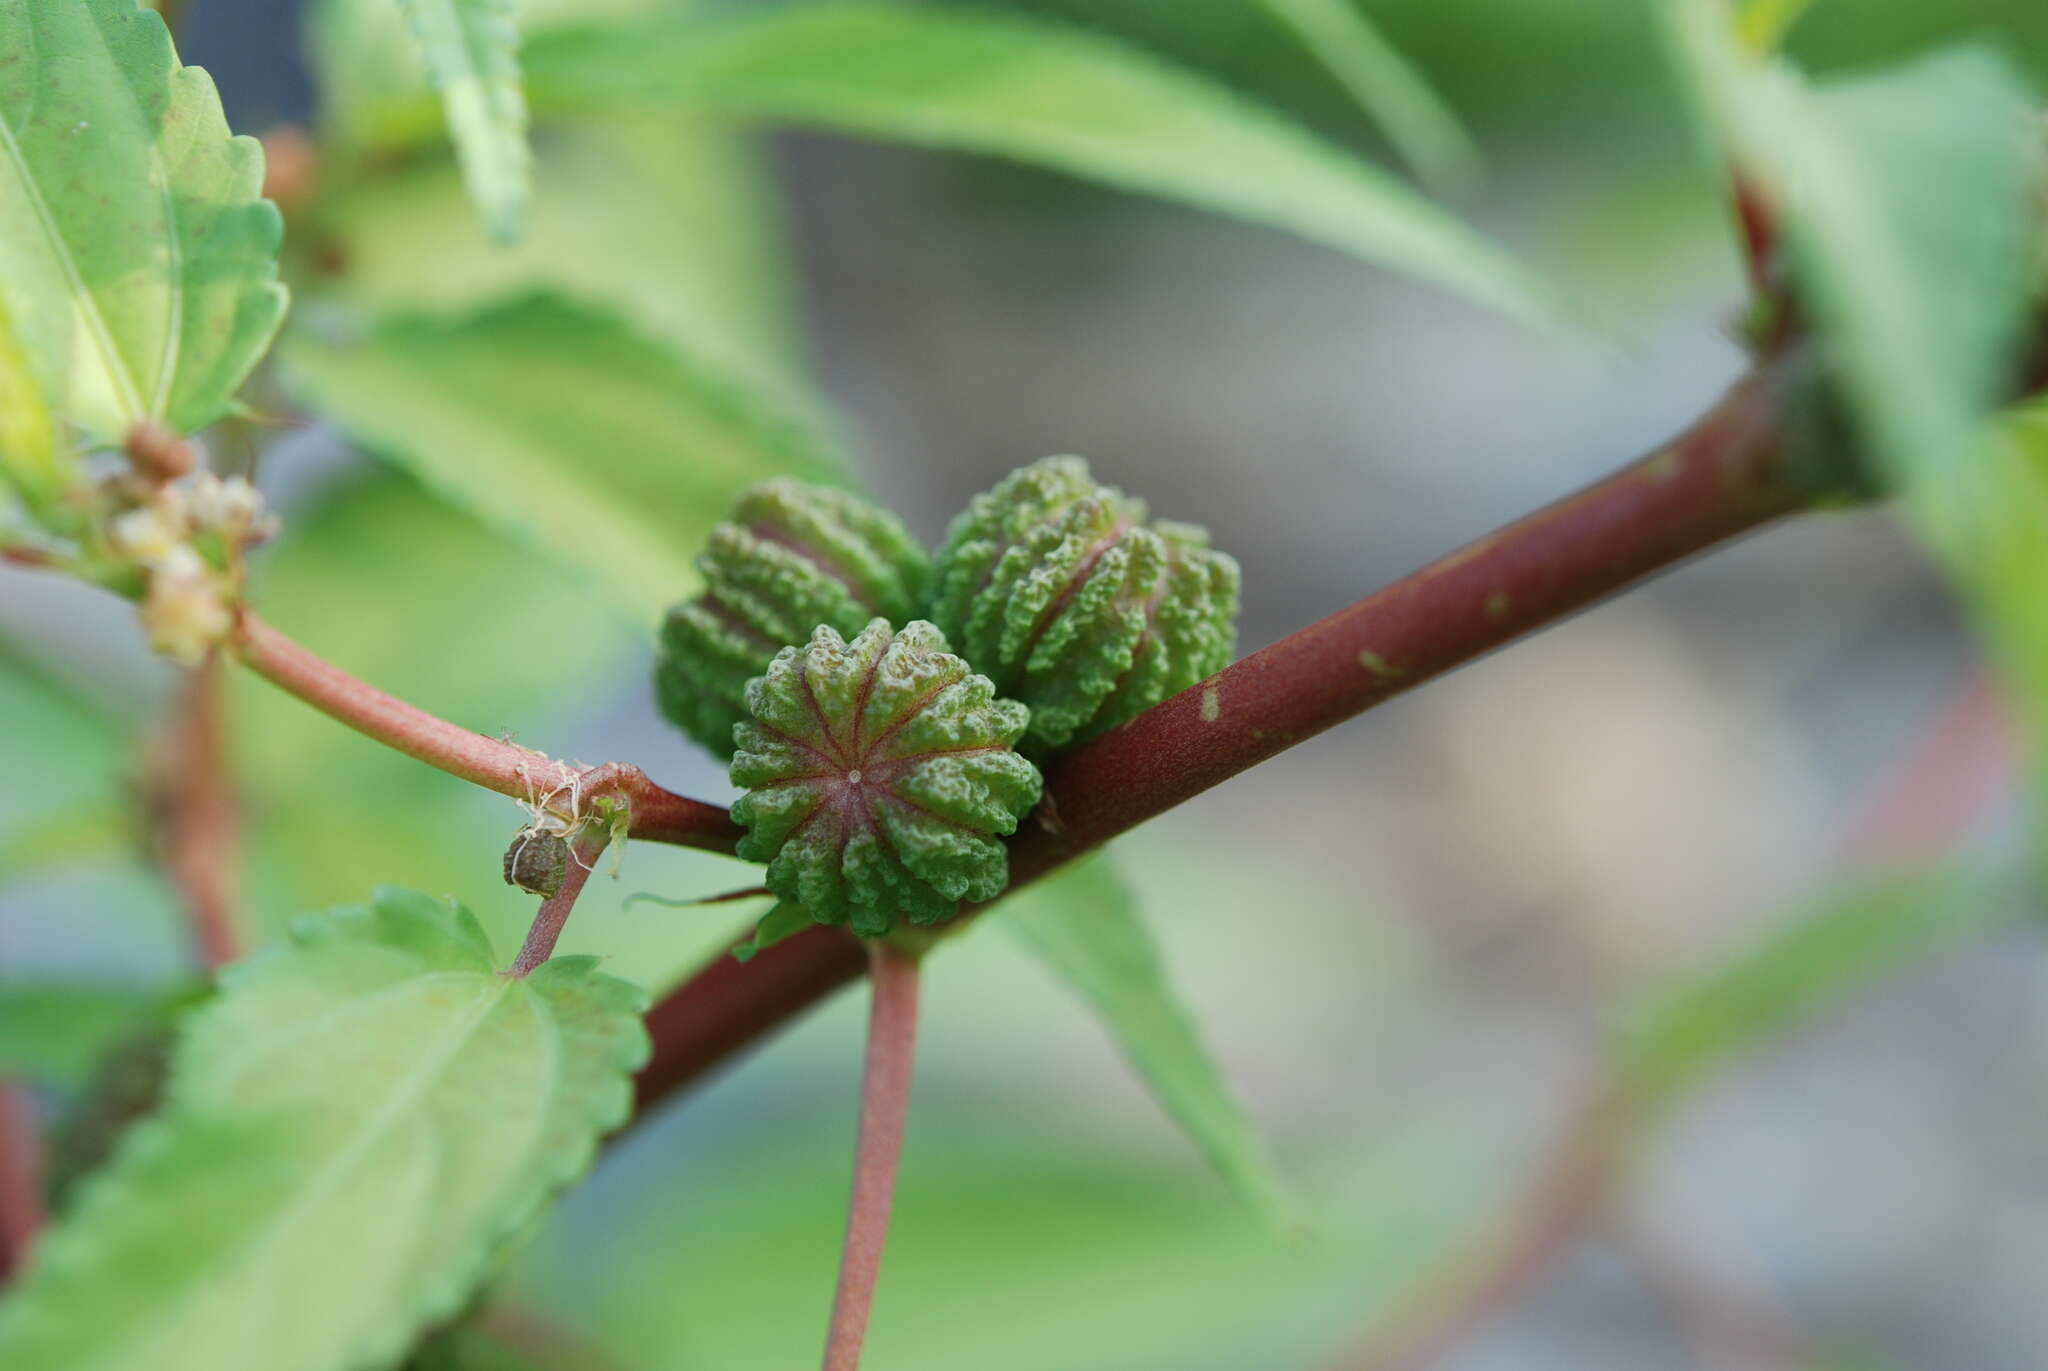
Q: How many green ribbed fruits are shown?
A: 3